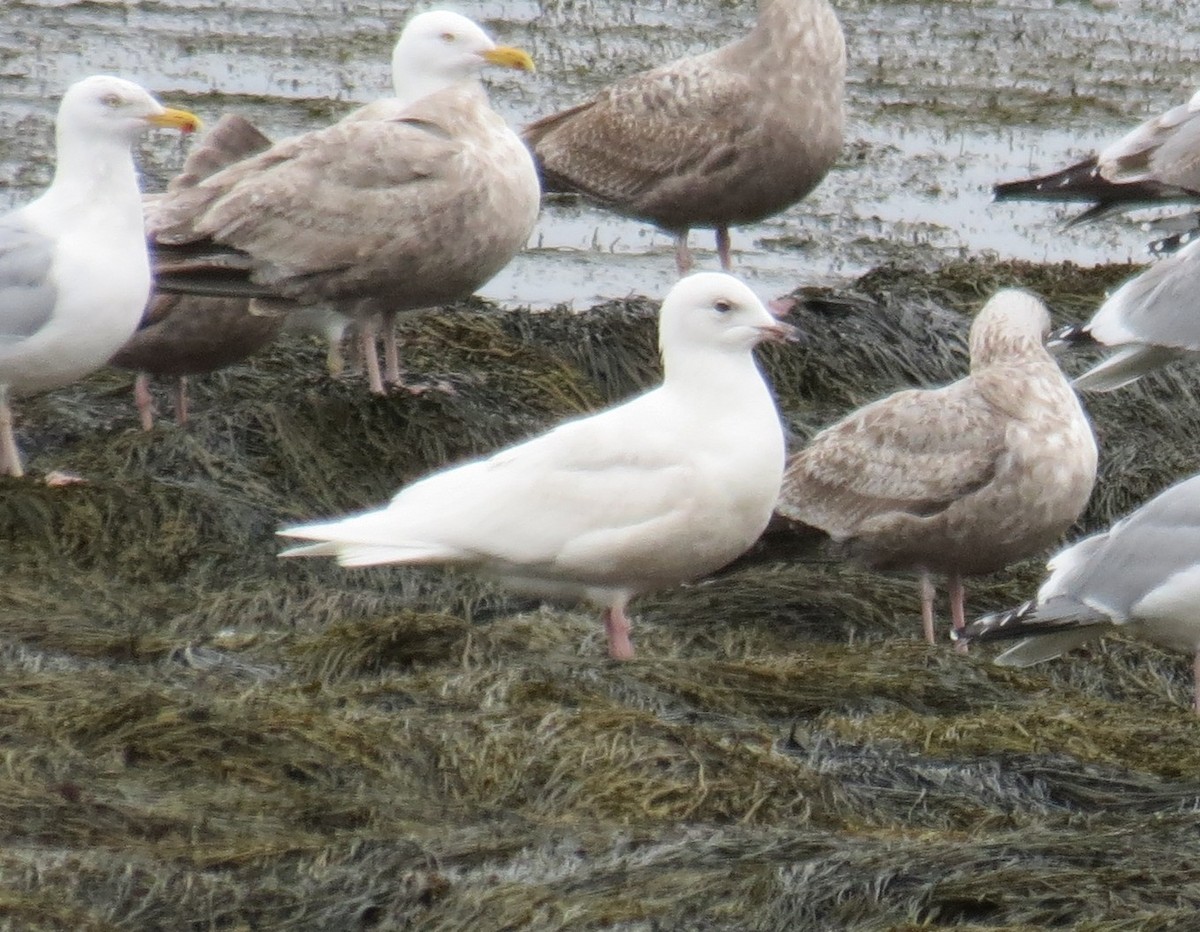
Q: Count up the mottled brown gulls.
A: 4